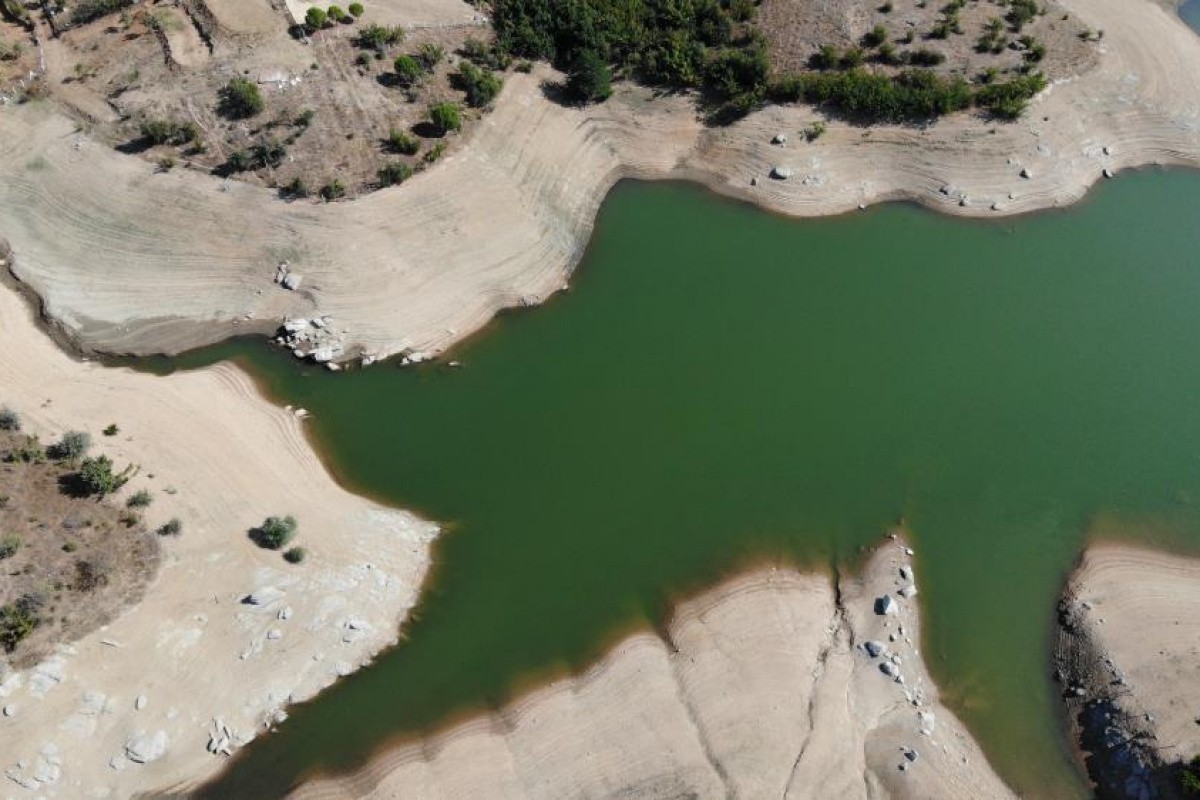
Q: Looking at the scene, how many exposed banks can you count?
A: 4